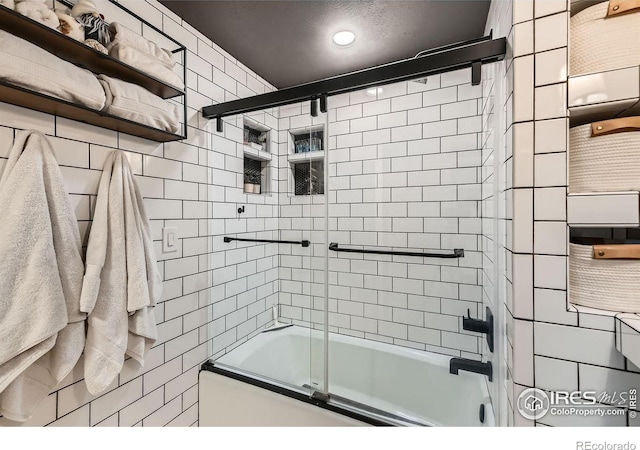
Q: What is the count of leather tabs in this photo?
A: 3